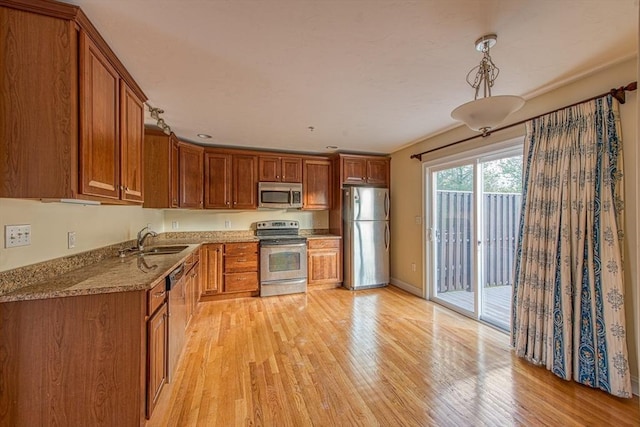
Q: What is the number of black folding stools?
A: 0